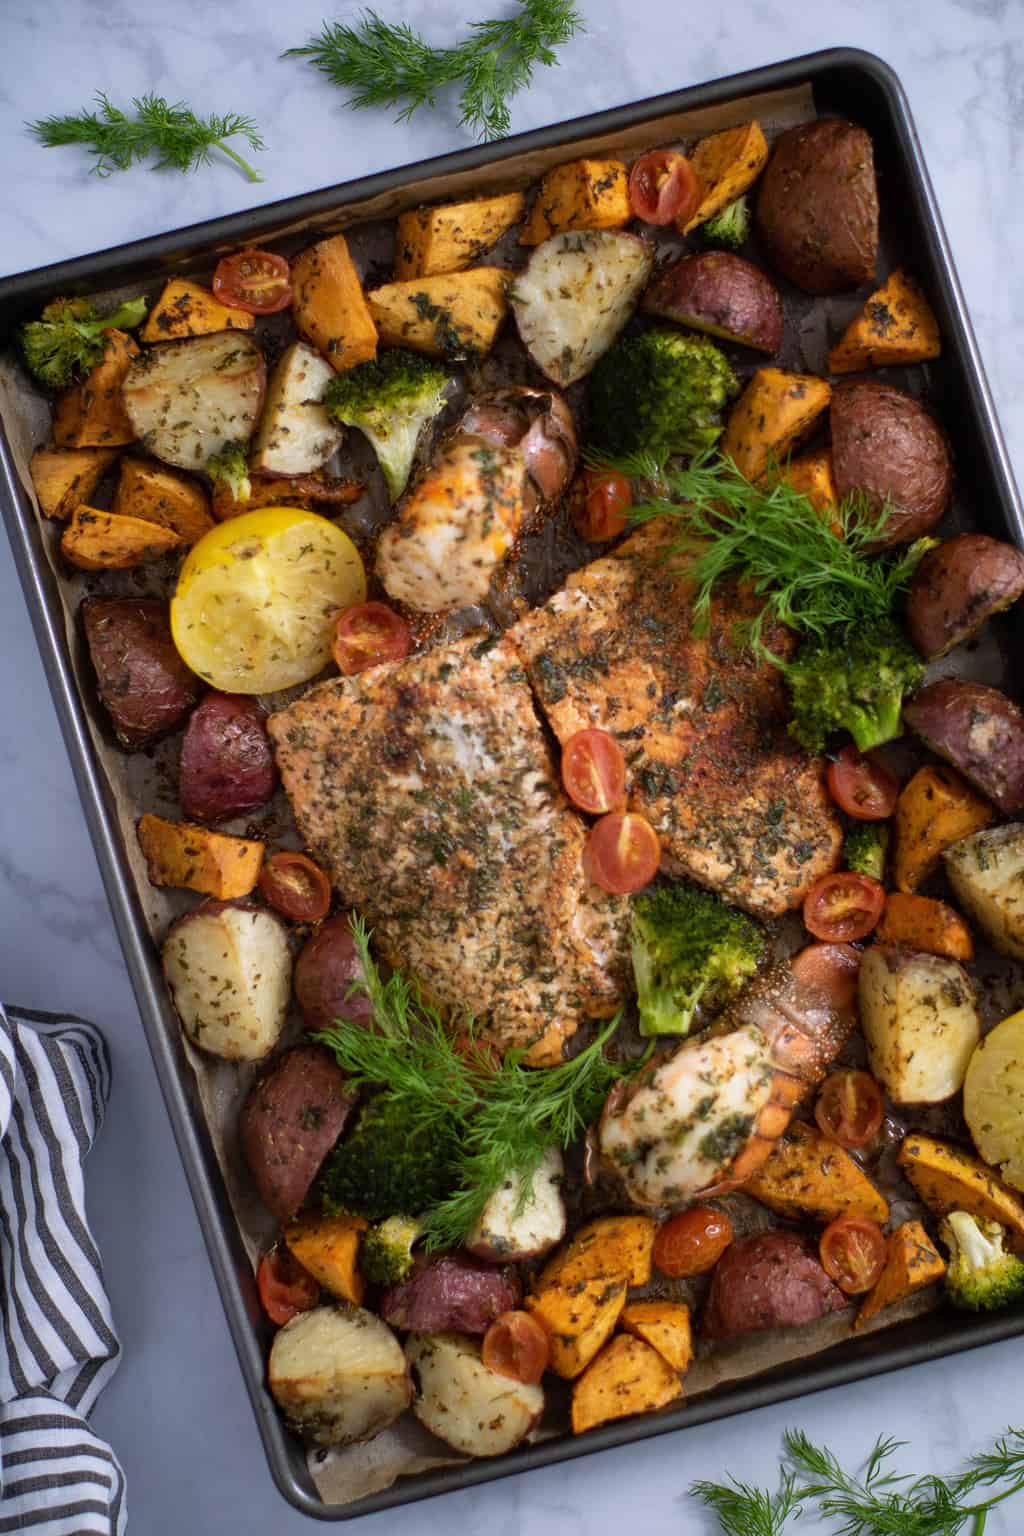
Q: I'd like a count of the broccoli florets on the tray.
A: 11